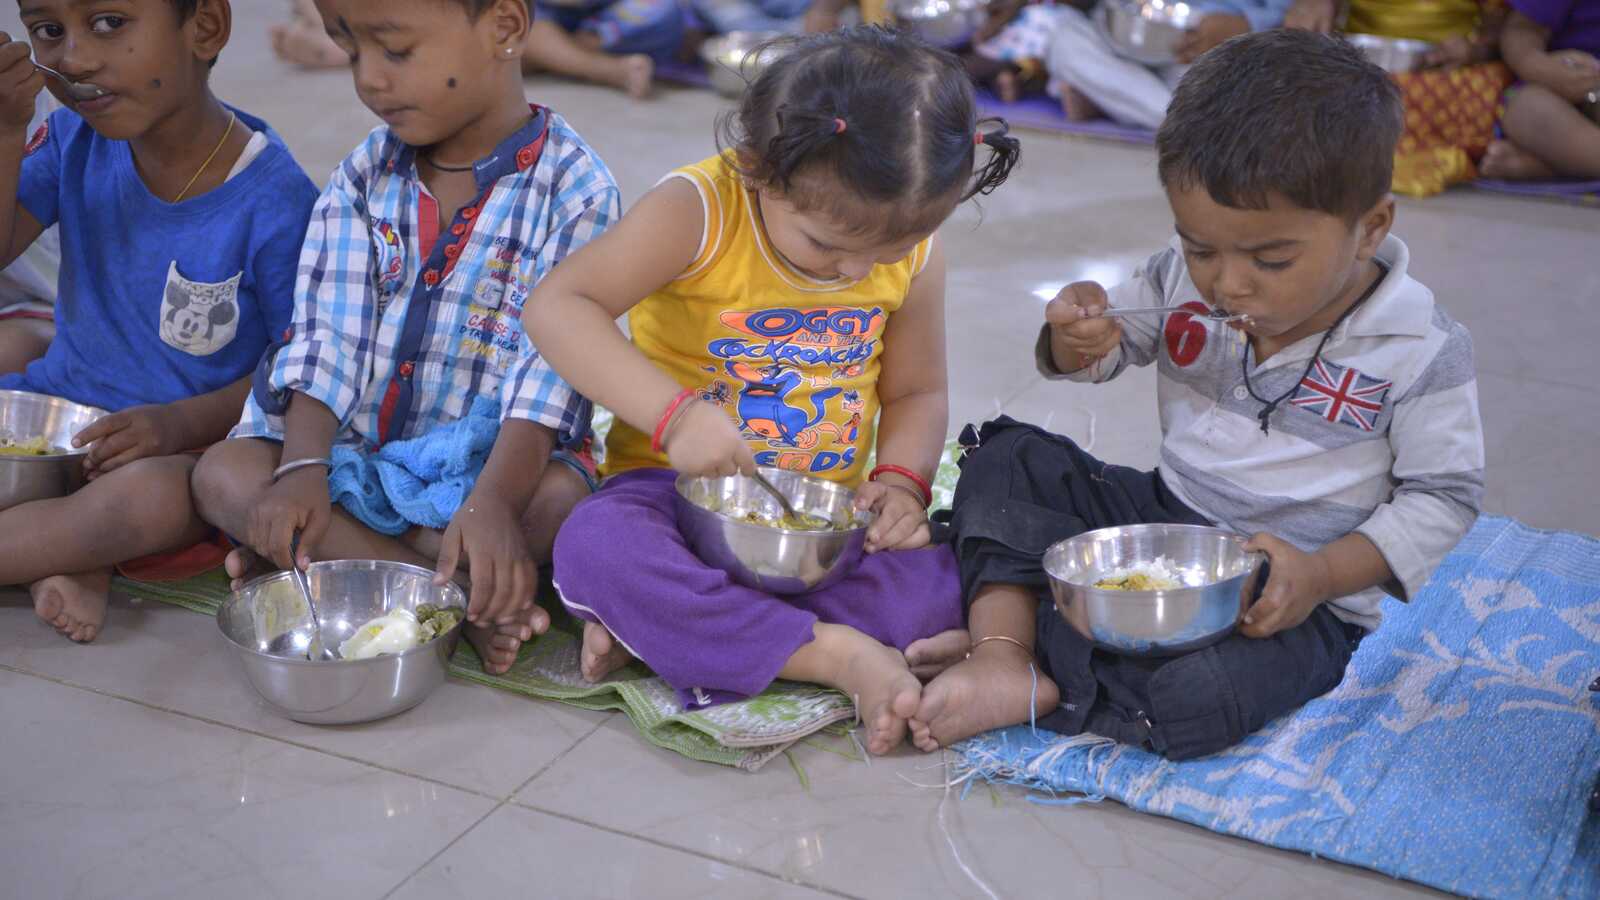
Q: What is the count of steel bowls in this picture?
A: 8